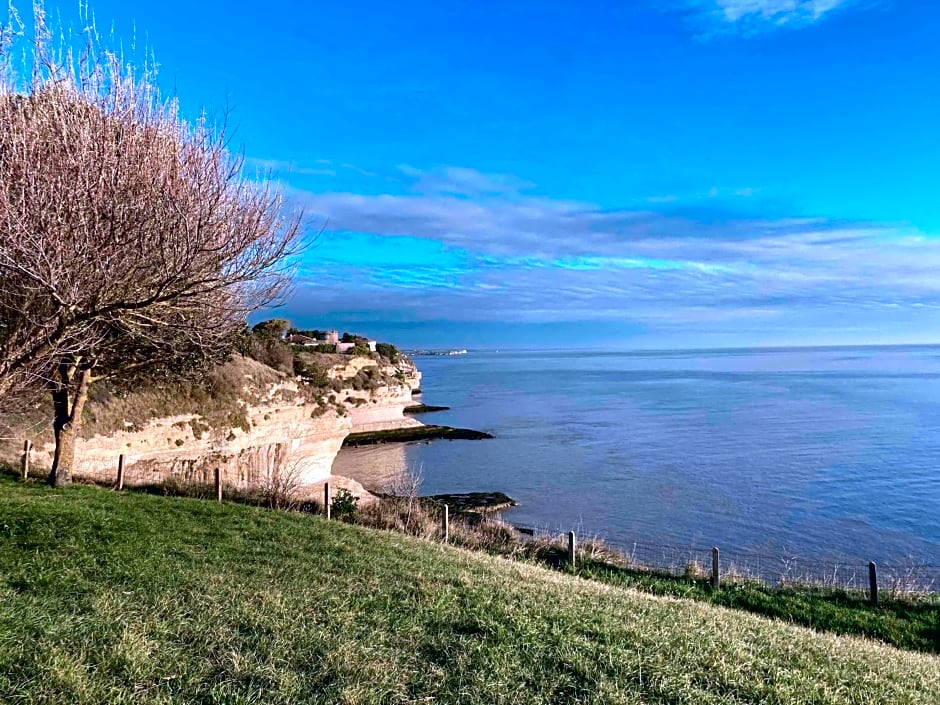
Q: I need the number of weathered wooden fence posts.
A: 8